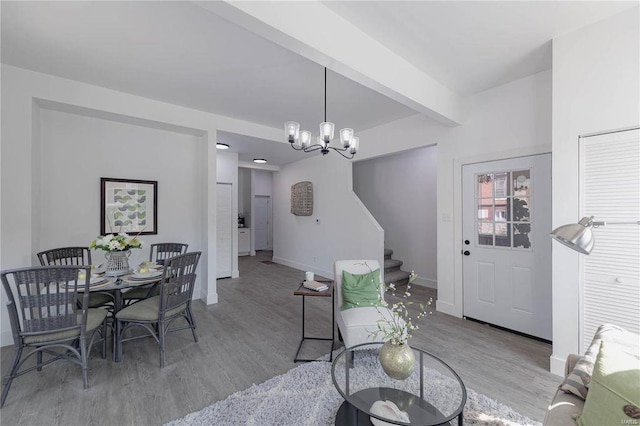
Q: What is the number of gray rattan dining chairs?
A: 4